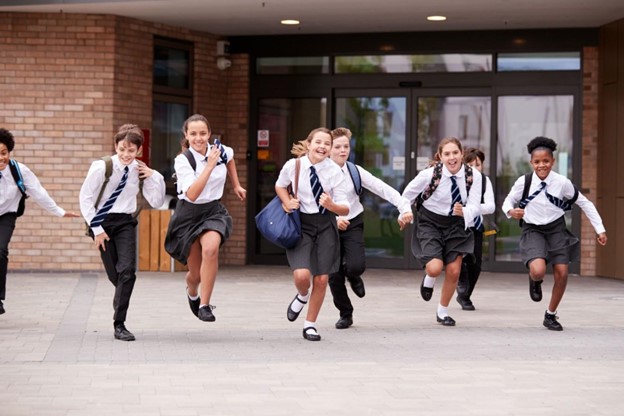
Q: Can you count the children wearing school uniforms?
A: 8